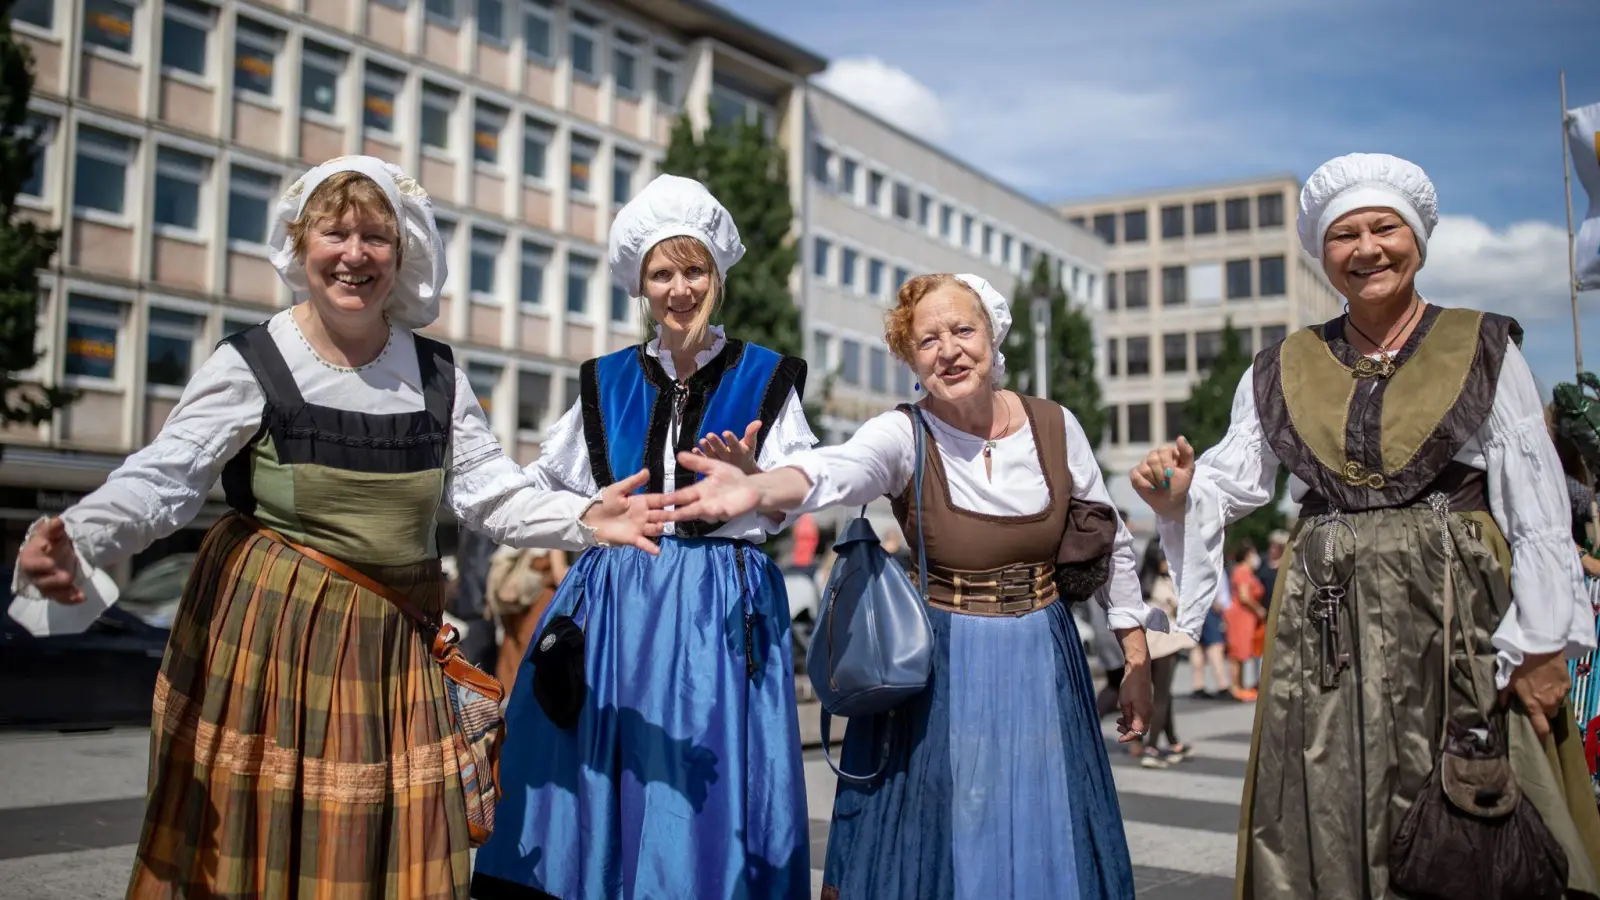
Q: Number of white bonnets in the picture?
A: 4